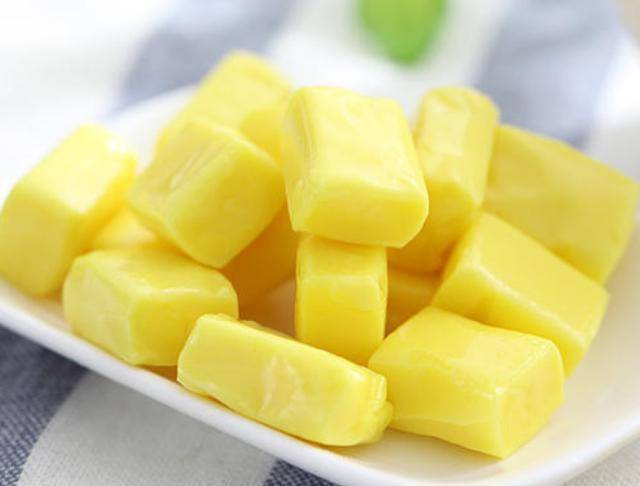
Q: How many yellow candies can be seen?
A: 14